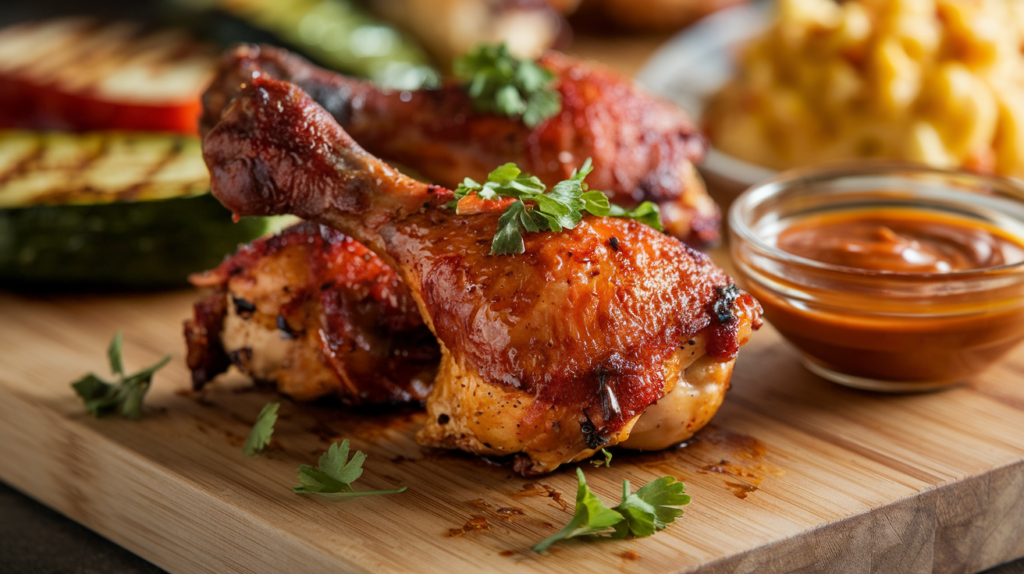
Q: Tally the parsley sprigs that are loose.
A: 4